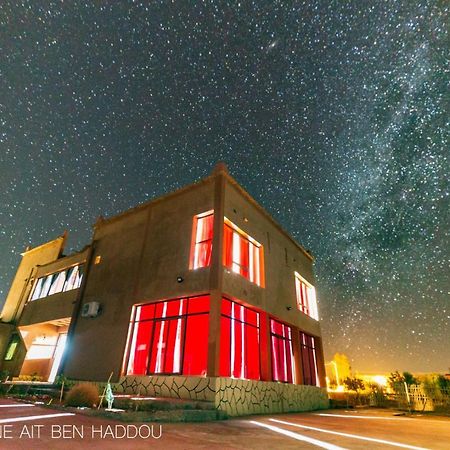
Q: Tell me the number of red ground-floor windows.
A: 4